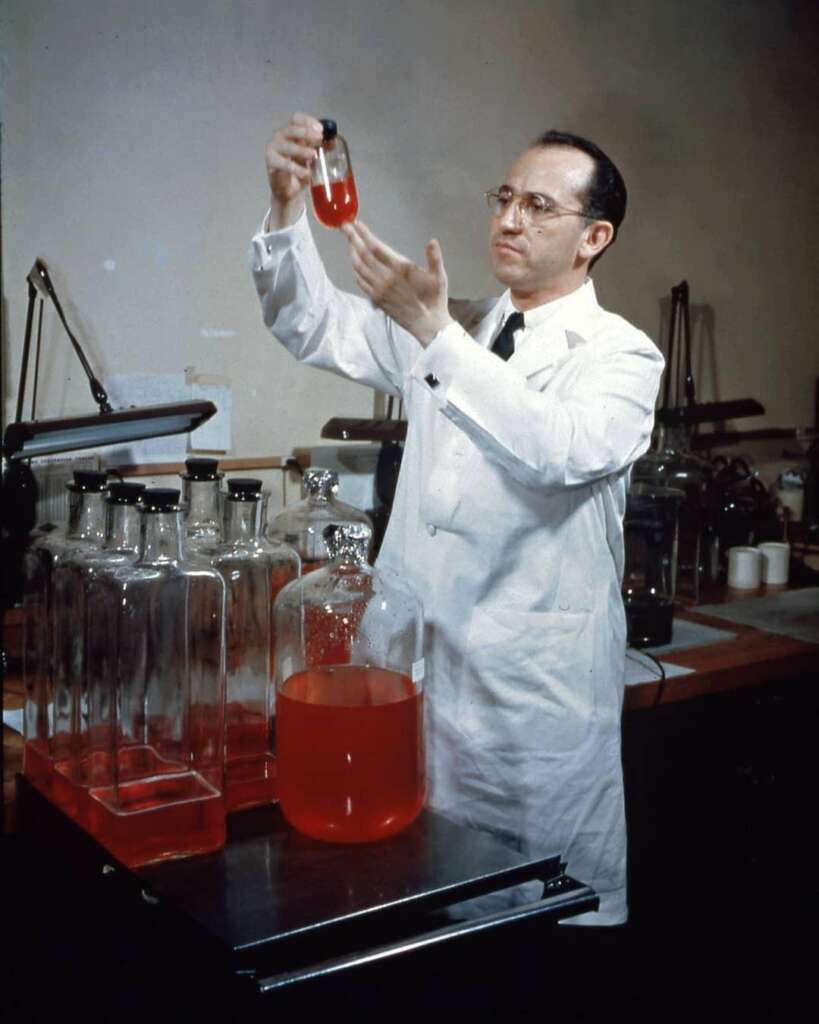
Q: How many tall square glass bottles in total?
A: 5